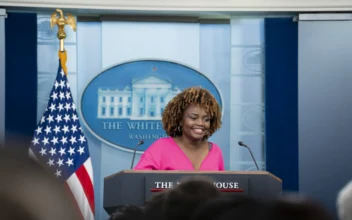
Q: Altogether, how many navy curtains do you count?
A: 2